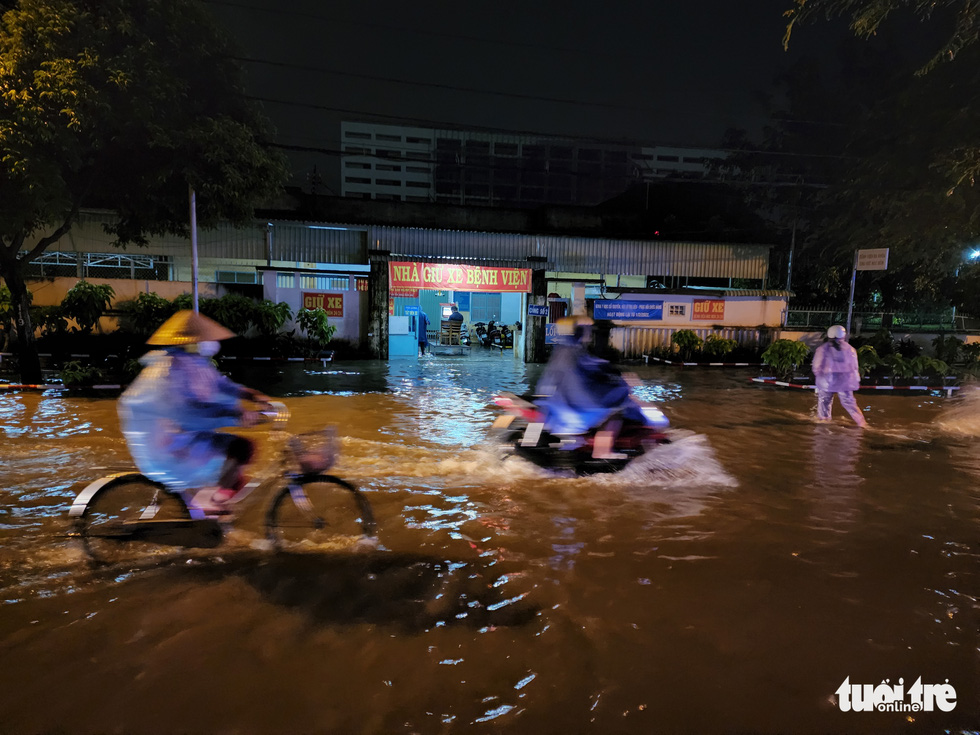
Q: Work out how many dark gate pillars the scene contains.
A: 2